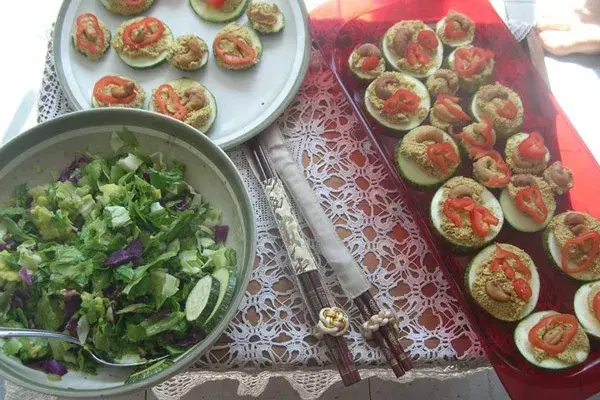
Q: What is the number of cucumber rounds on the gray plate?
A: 9